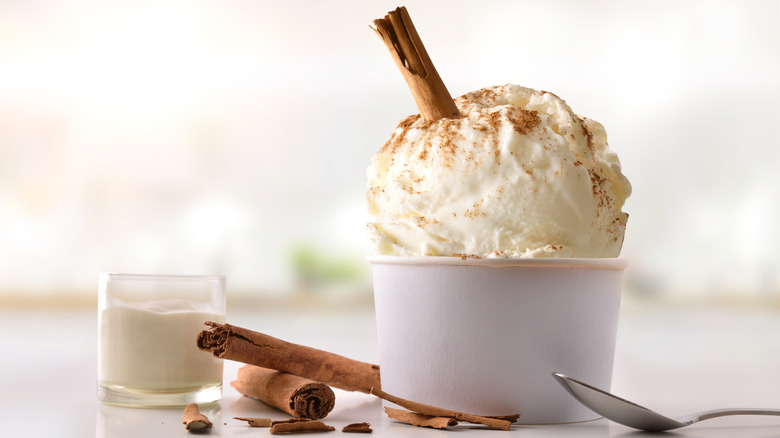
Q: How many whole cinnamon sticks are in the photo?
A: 3